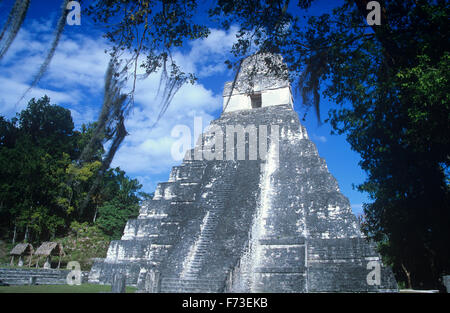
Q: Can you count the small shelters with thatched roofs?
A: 2